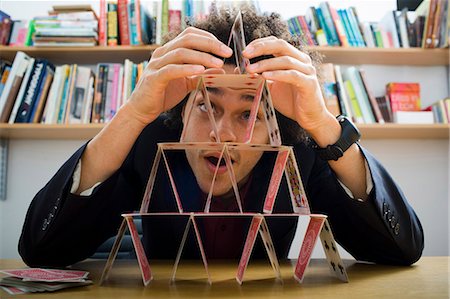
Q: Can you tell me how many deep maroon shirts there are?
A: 1